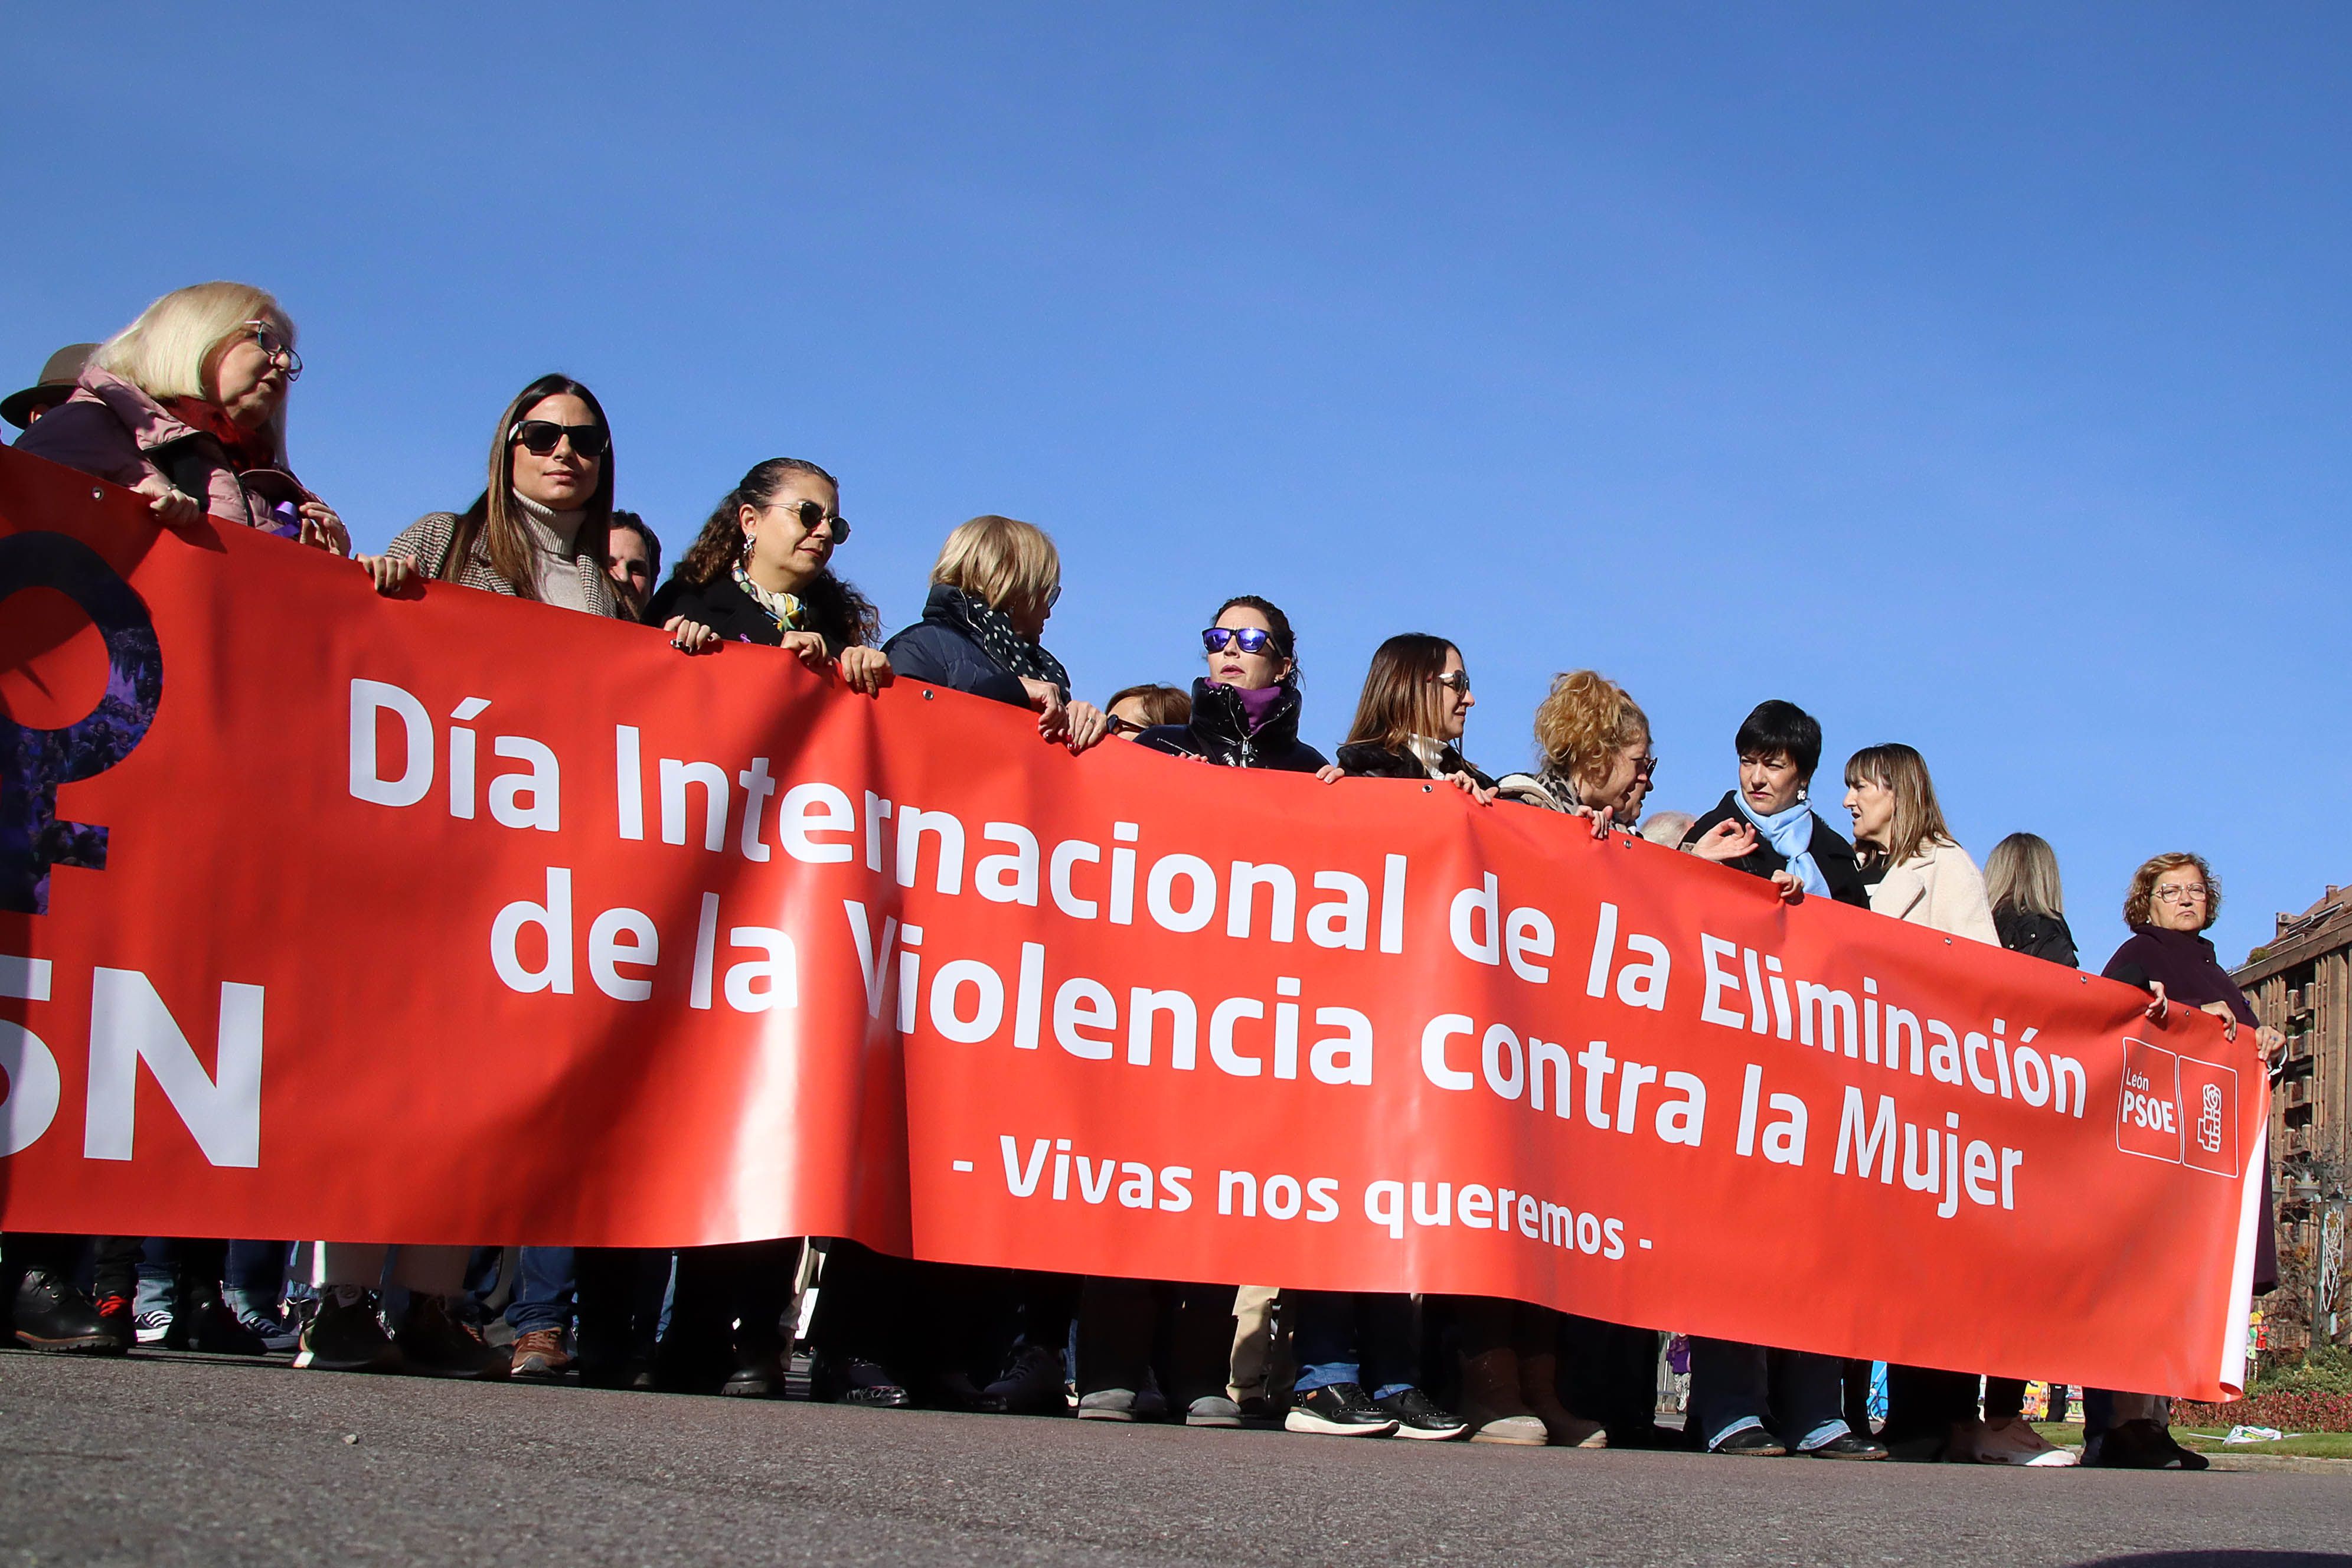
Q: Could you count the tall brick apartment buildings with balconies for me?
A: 1